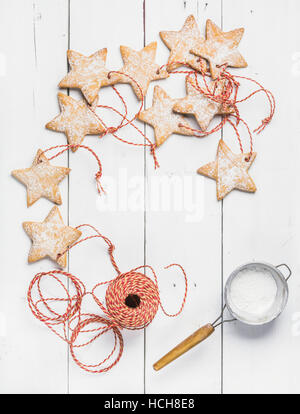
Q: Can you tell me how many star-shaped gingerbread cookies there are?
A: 10